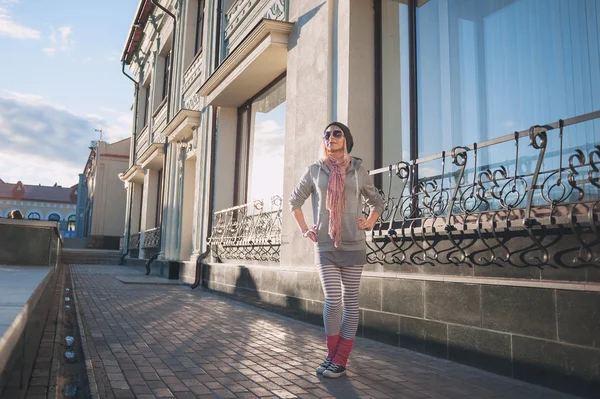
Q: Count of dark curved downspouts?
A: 3